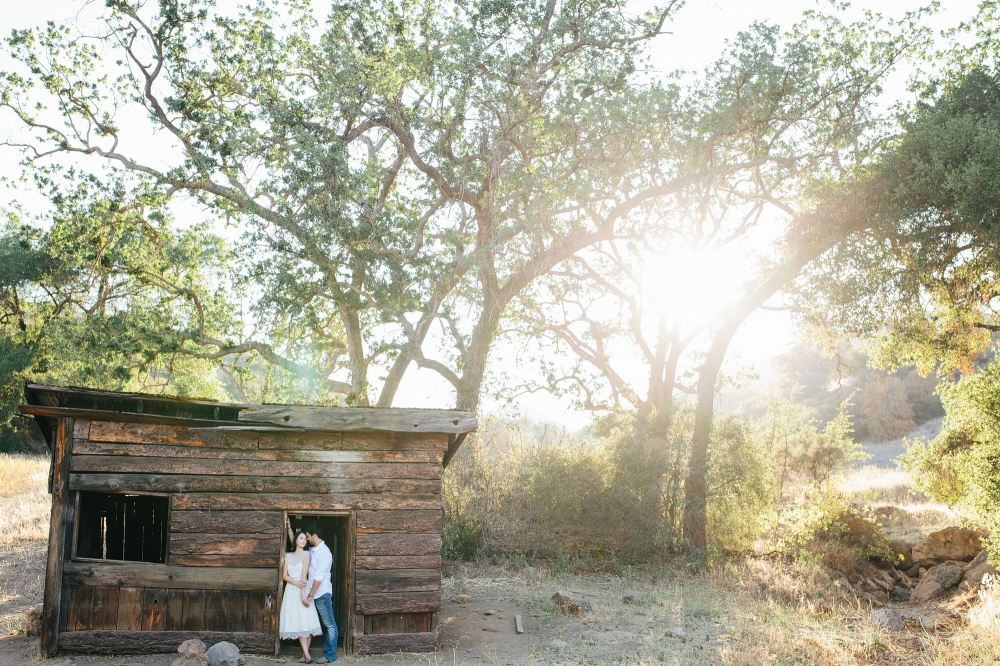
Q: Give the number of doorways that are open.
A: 1